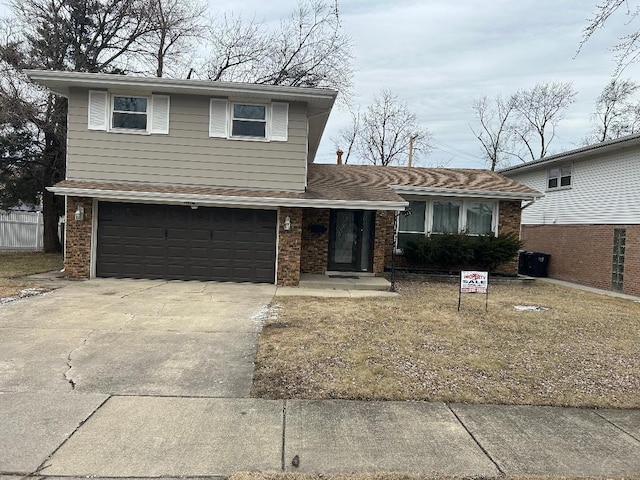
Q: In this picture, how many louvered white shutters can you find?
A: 4